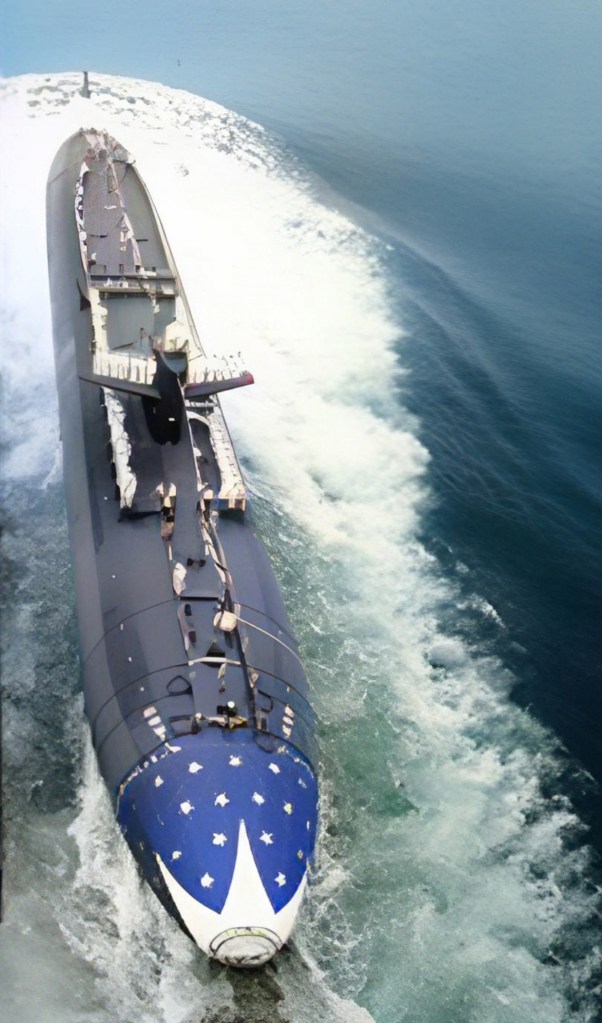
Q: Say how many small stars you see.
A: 15